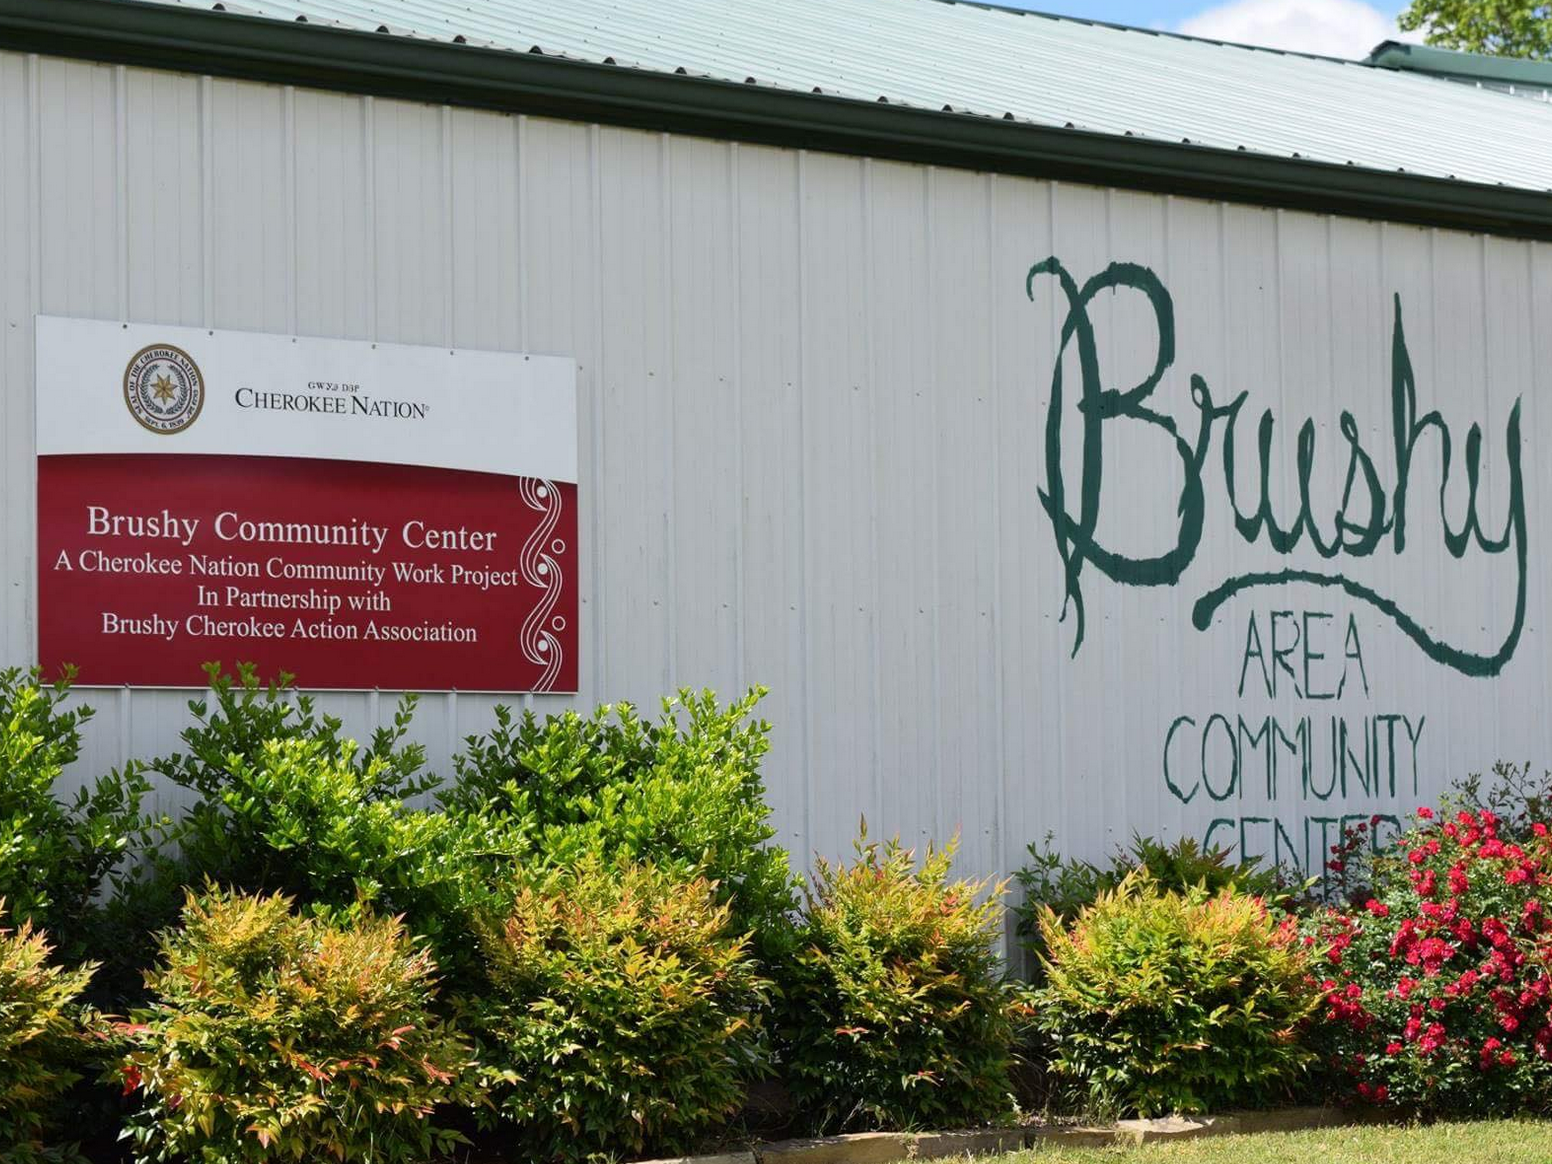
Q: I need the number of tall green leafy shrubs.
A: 3